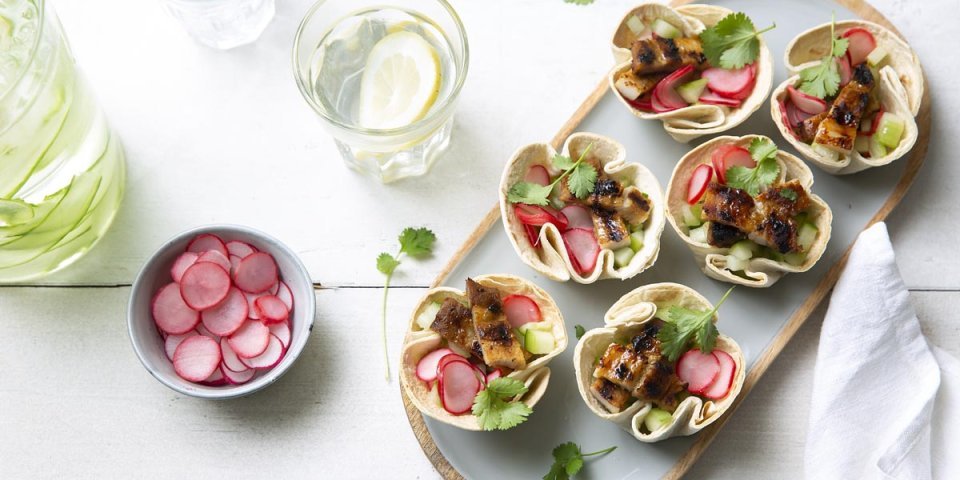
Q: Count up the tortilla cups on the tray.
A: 6